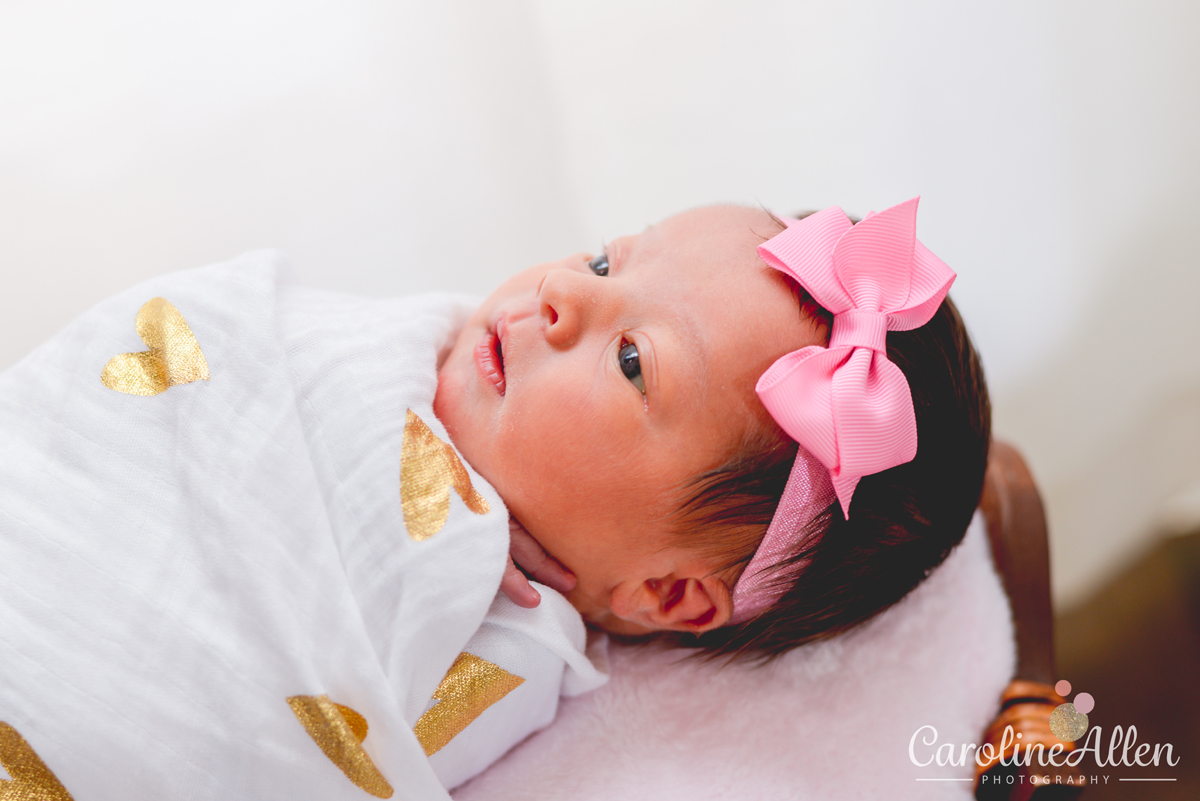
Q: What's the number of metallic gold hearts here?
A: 5